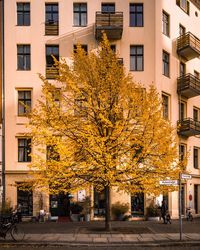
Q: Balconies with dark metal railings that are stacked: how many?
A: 3